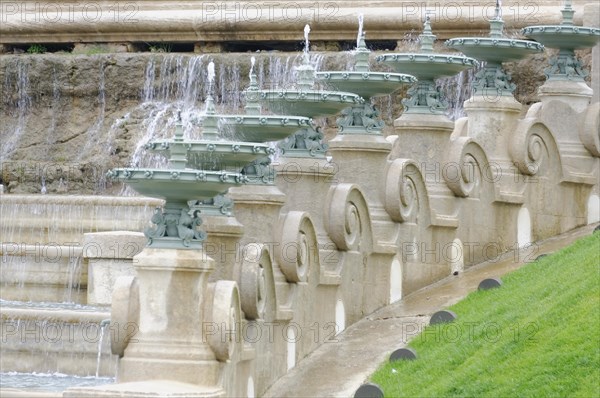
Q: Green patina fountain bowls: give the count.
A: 8